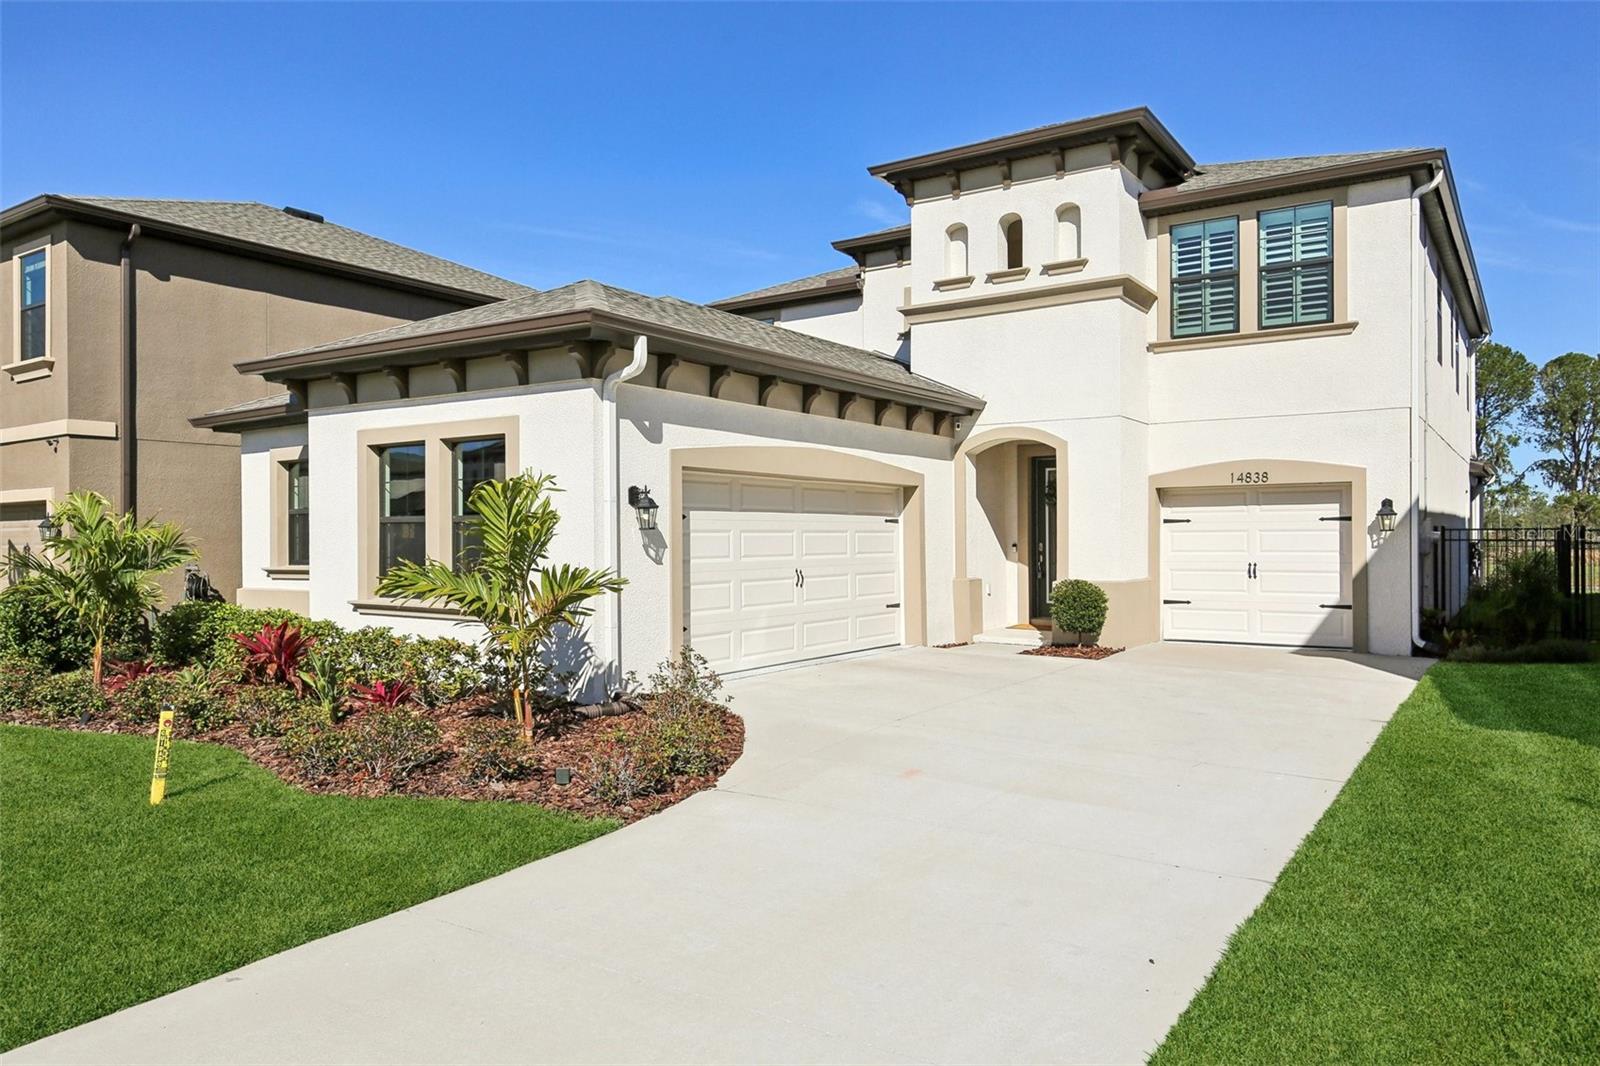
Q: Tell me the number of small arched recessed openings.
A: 3